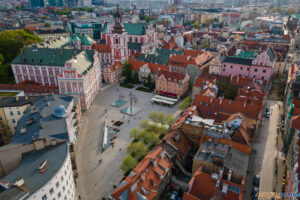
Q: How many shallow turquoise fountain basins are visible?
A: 2